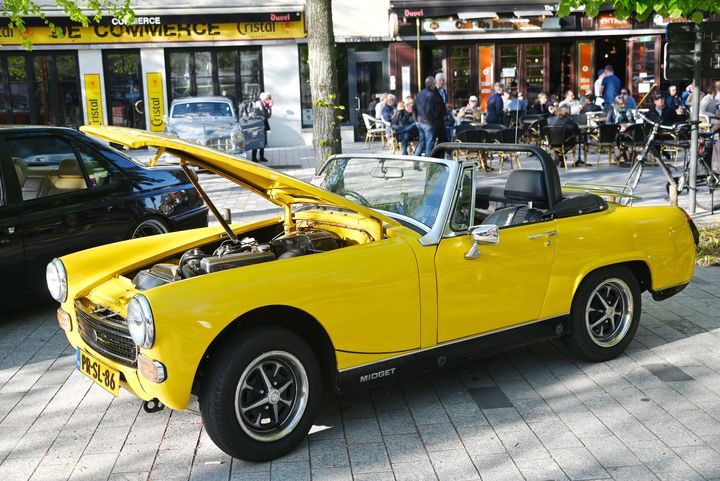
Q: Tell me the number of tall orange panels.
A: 2